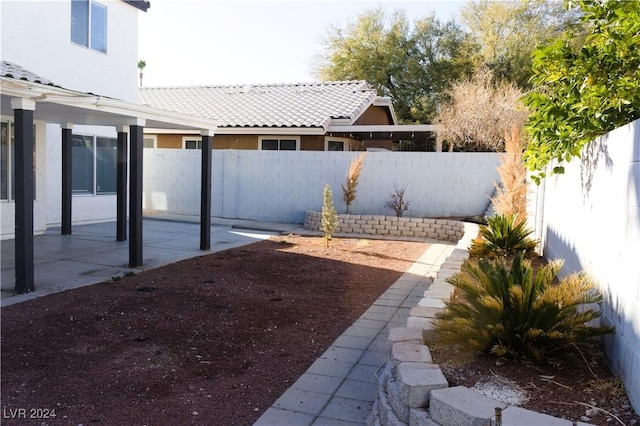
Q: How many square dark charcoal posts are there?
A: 5